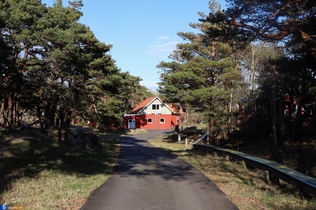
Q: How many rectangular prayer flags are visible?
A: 0